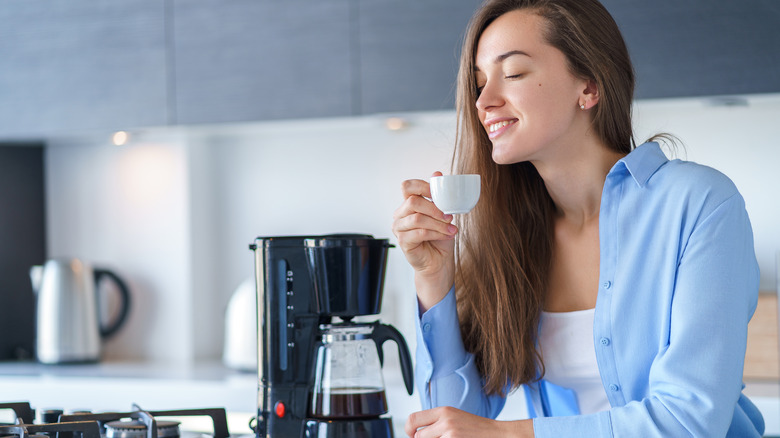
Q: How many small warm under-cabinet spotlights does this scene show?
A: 2